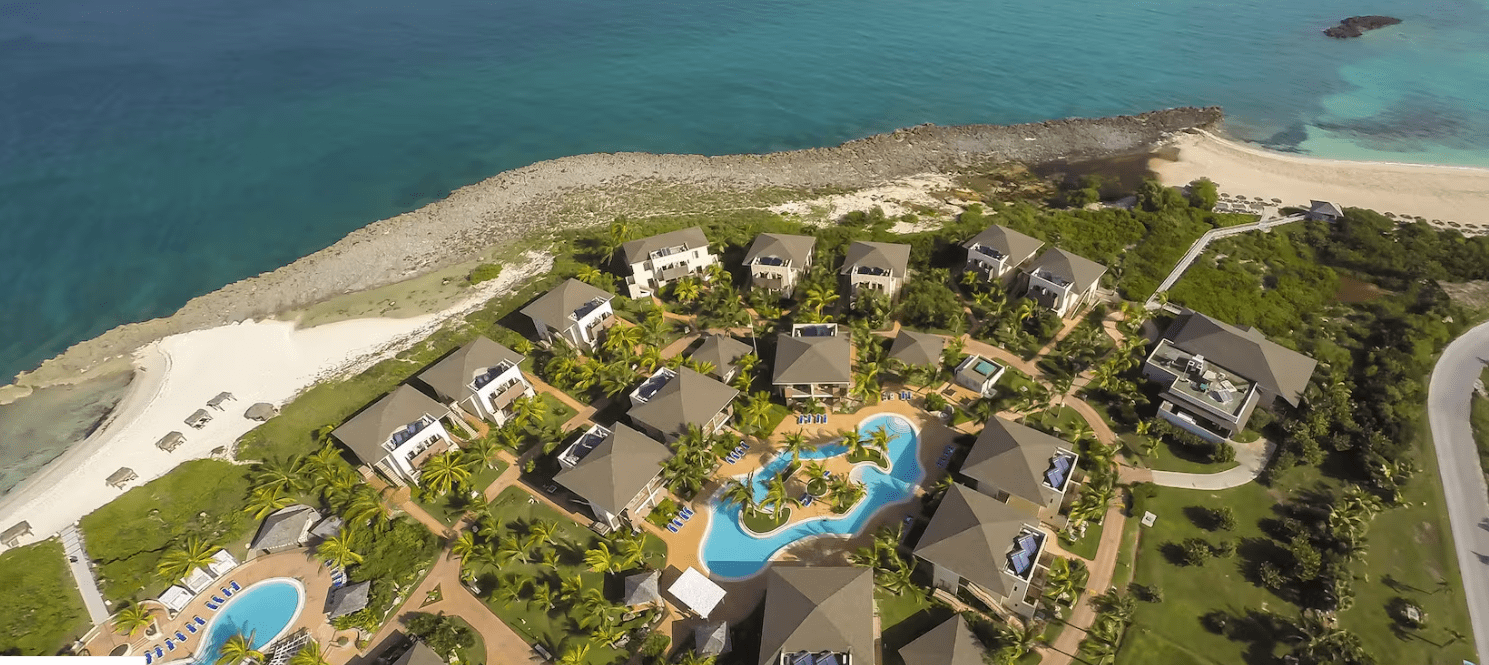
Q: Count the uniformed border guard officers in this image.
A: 0